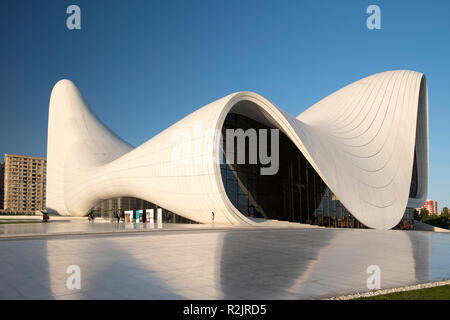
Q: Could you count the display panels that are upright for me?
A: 4